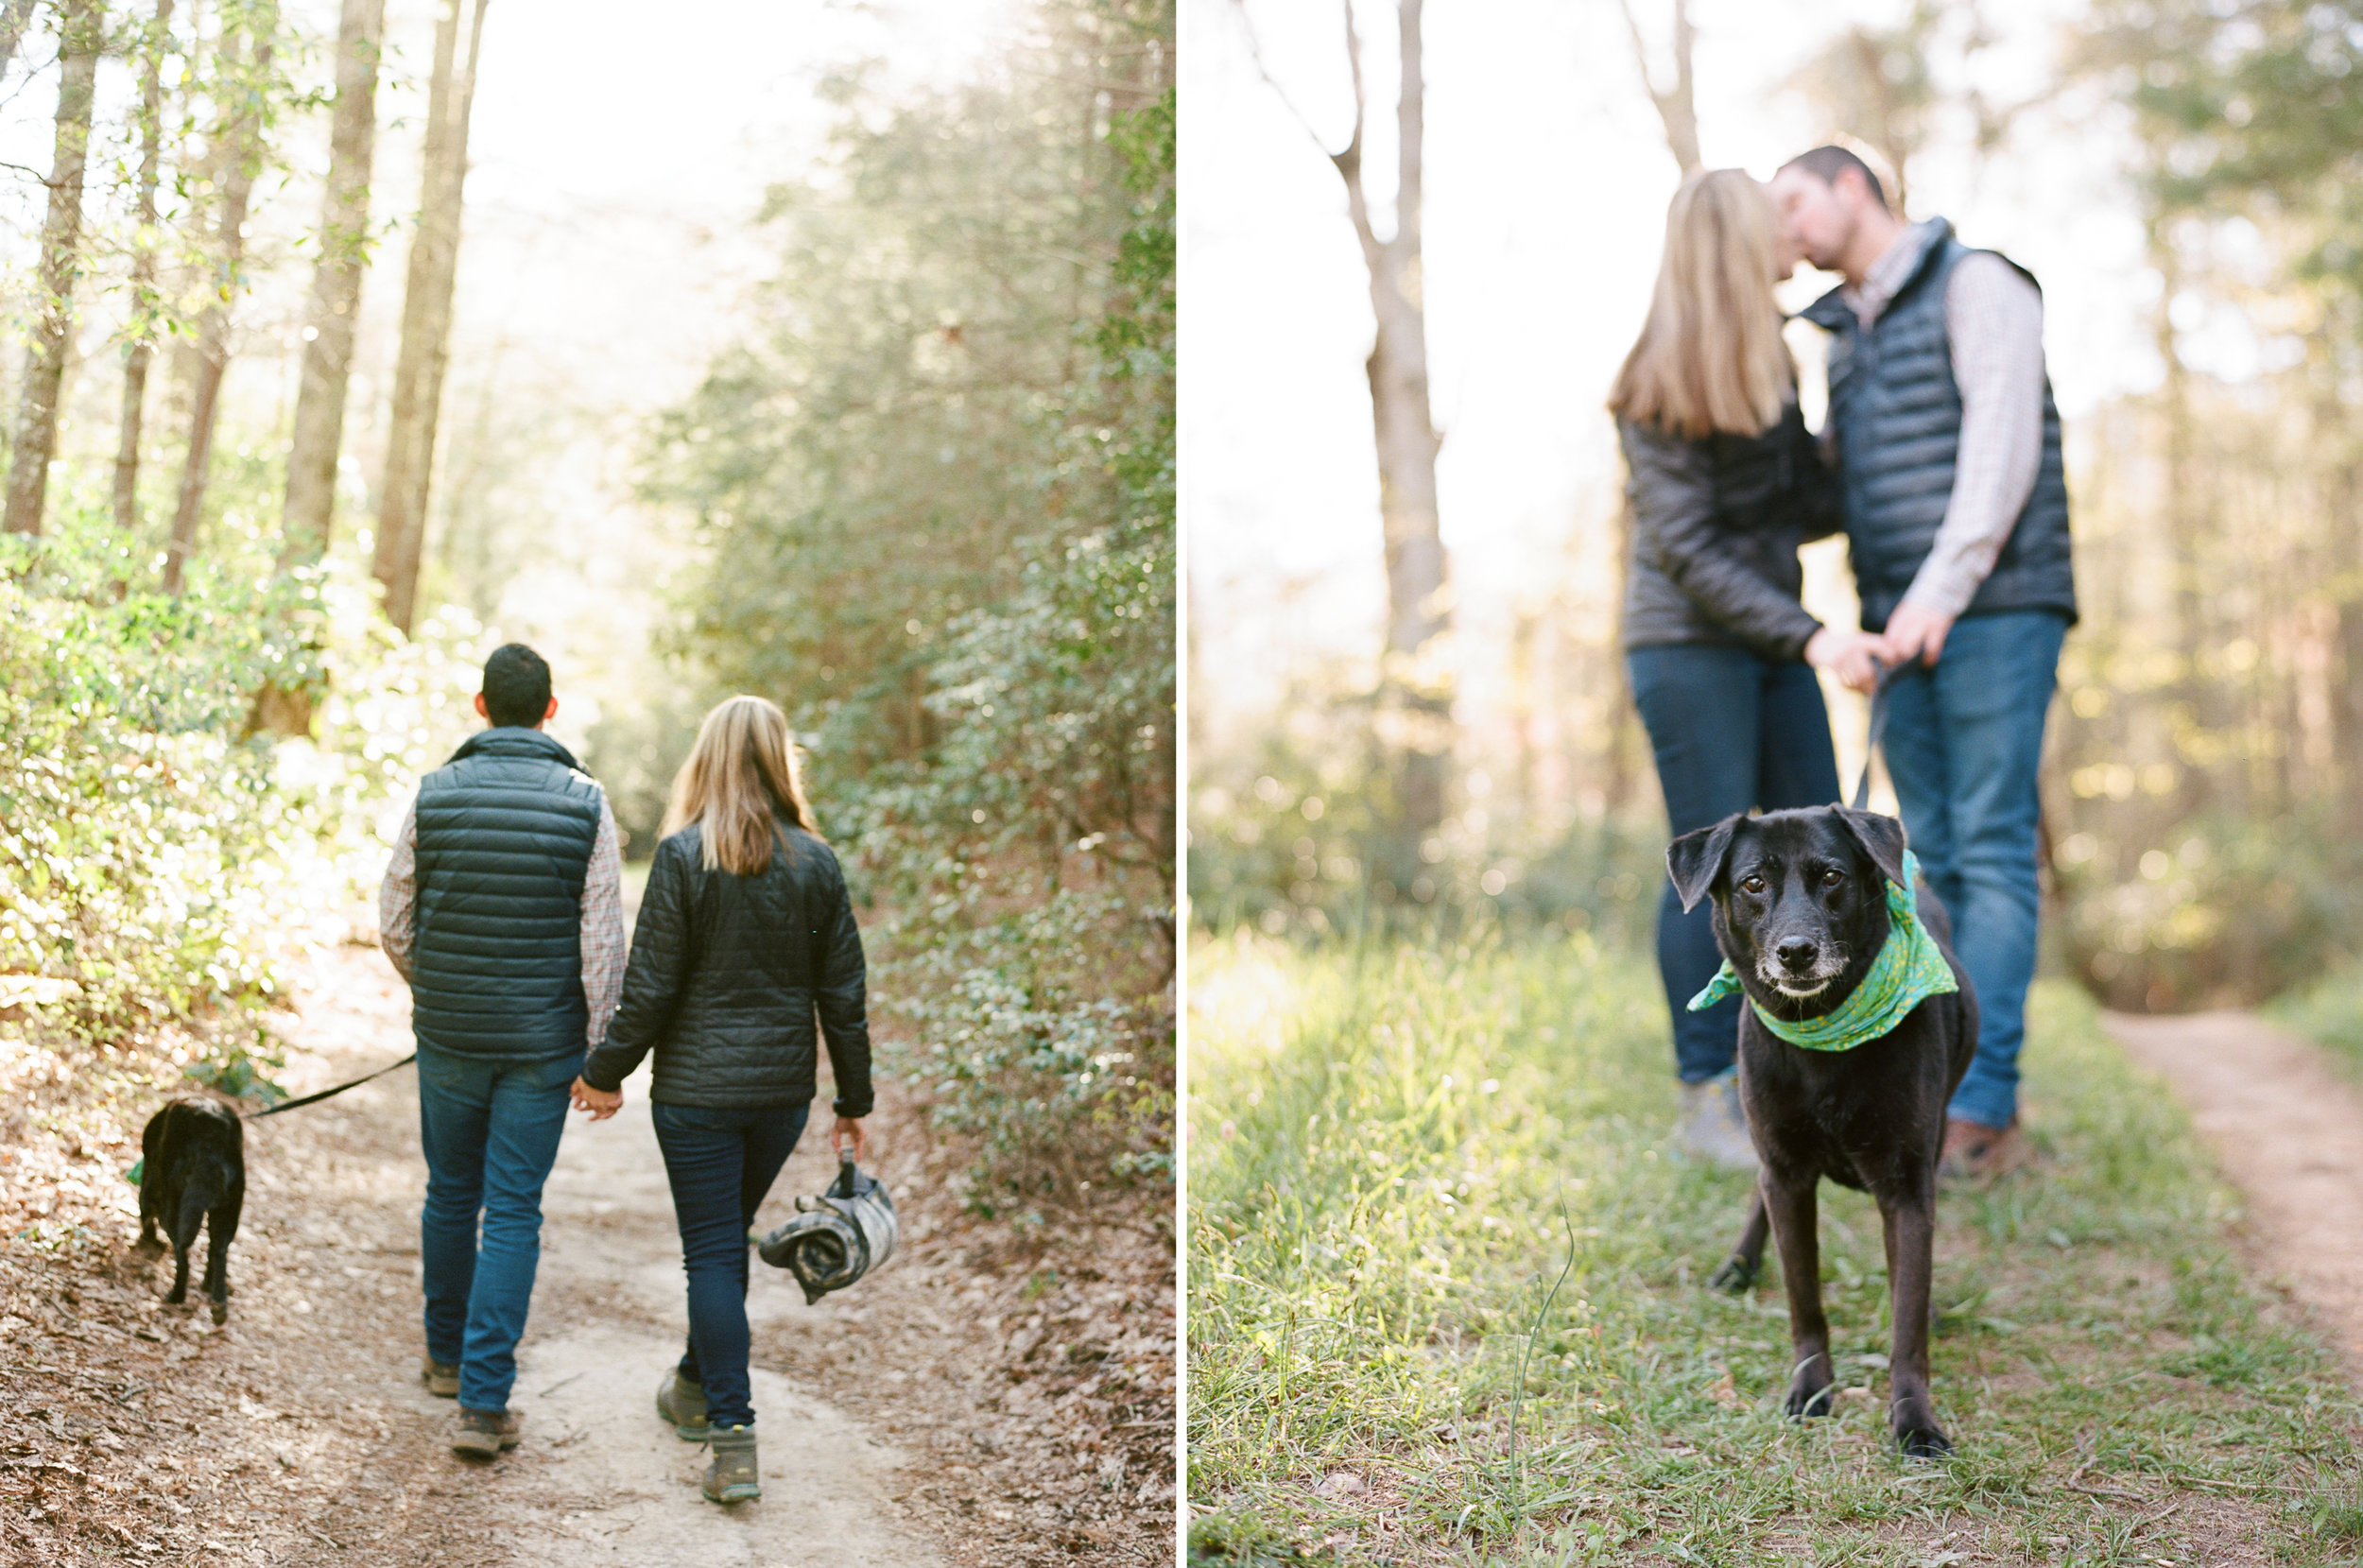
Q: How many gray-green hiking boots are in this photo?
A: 2